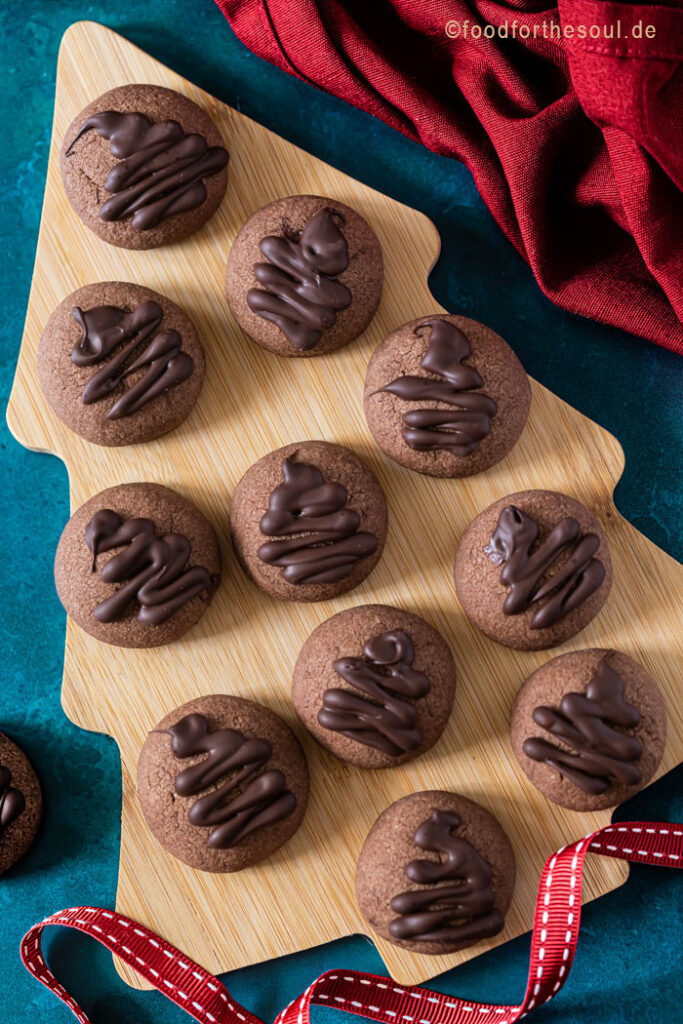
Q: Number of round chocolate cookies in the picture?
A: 12